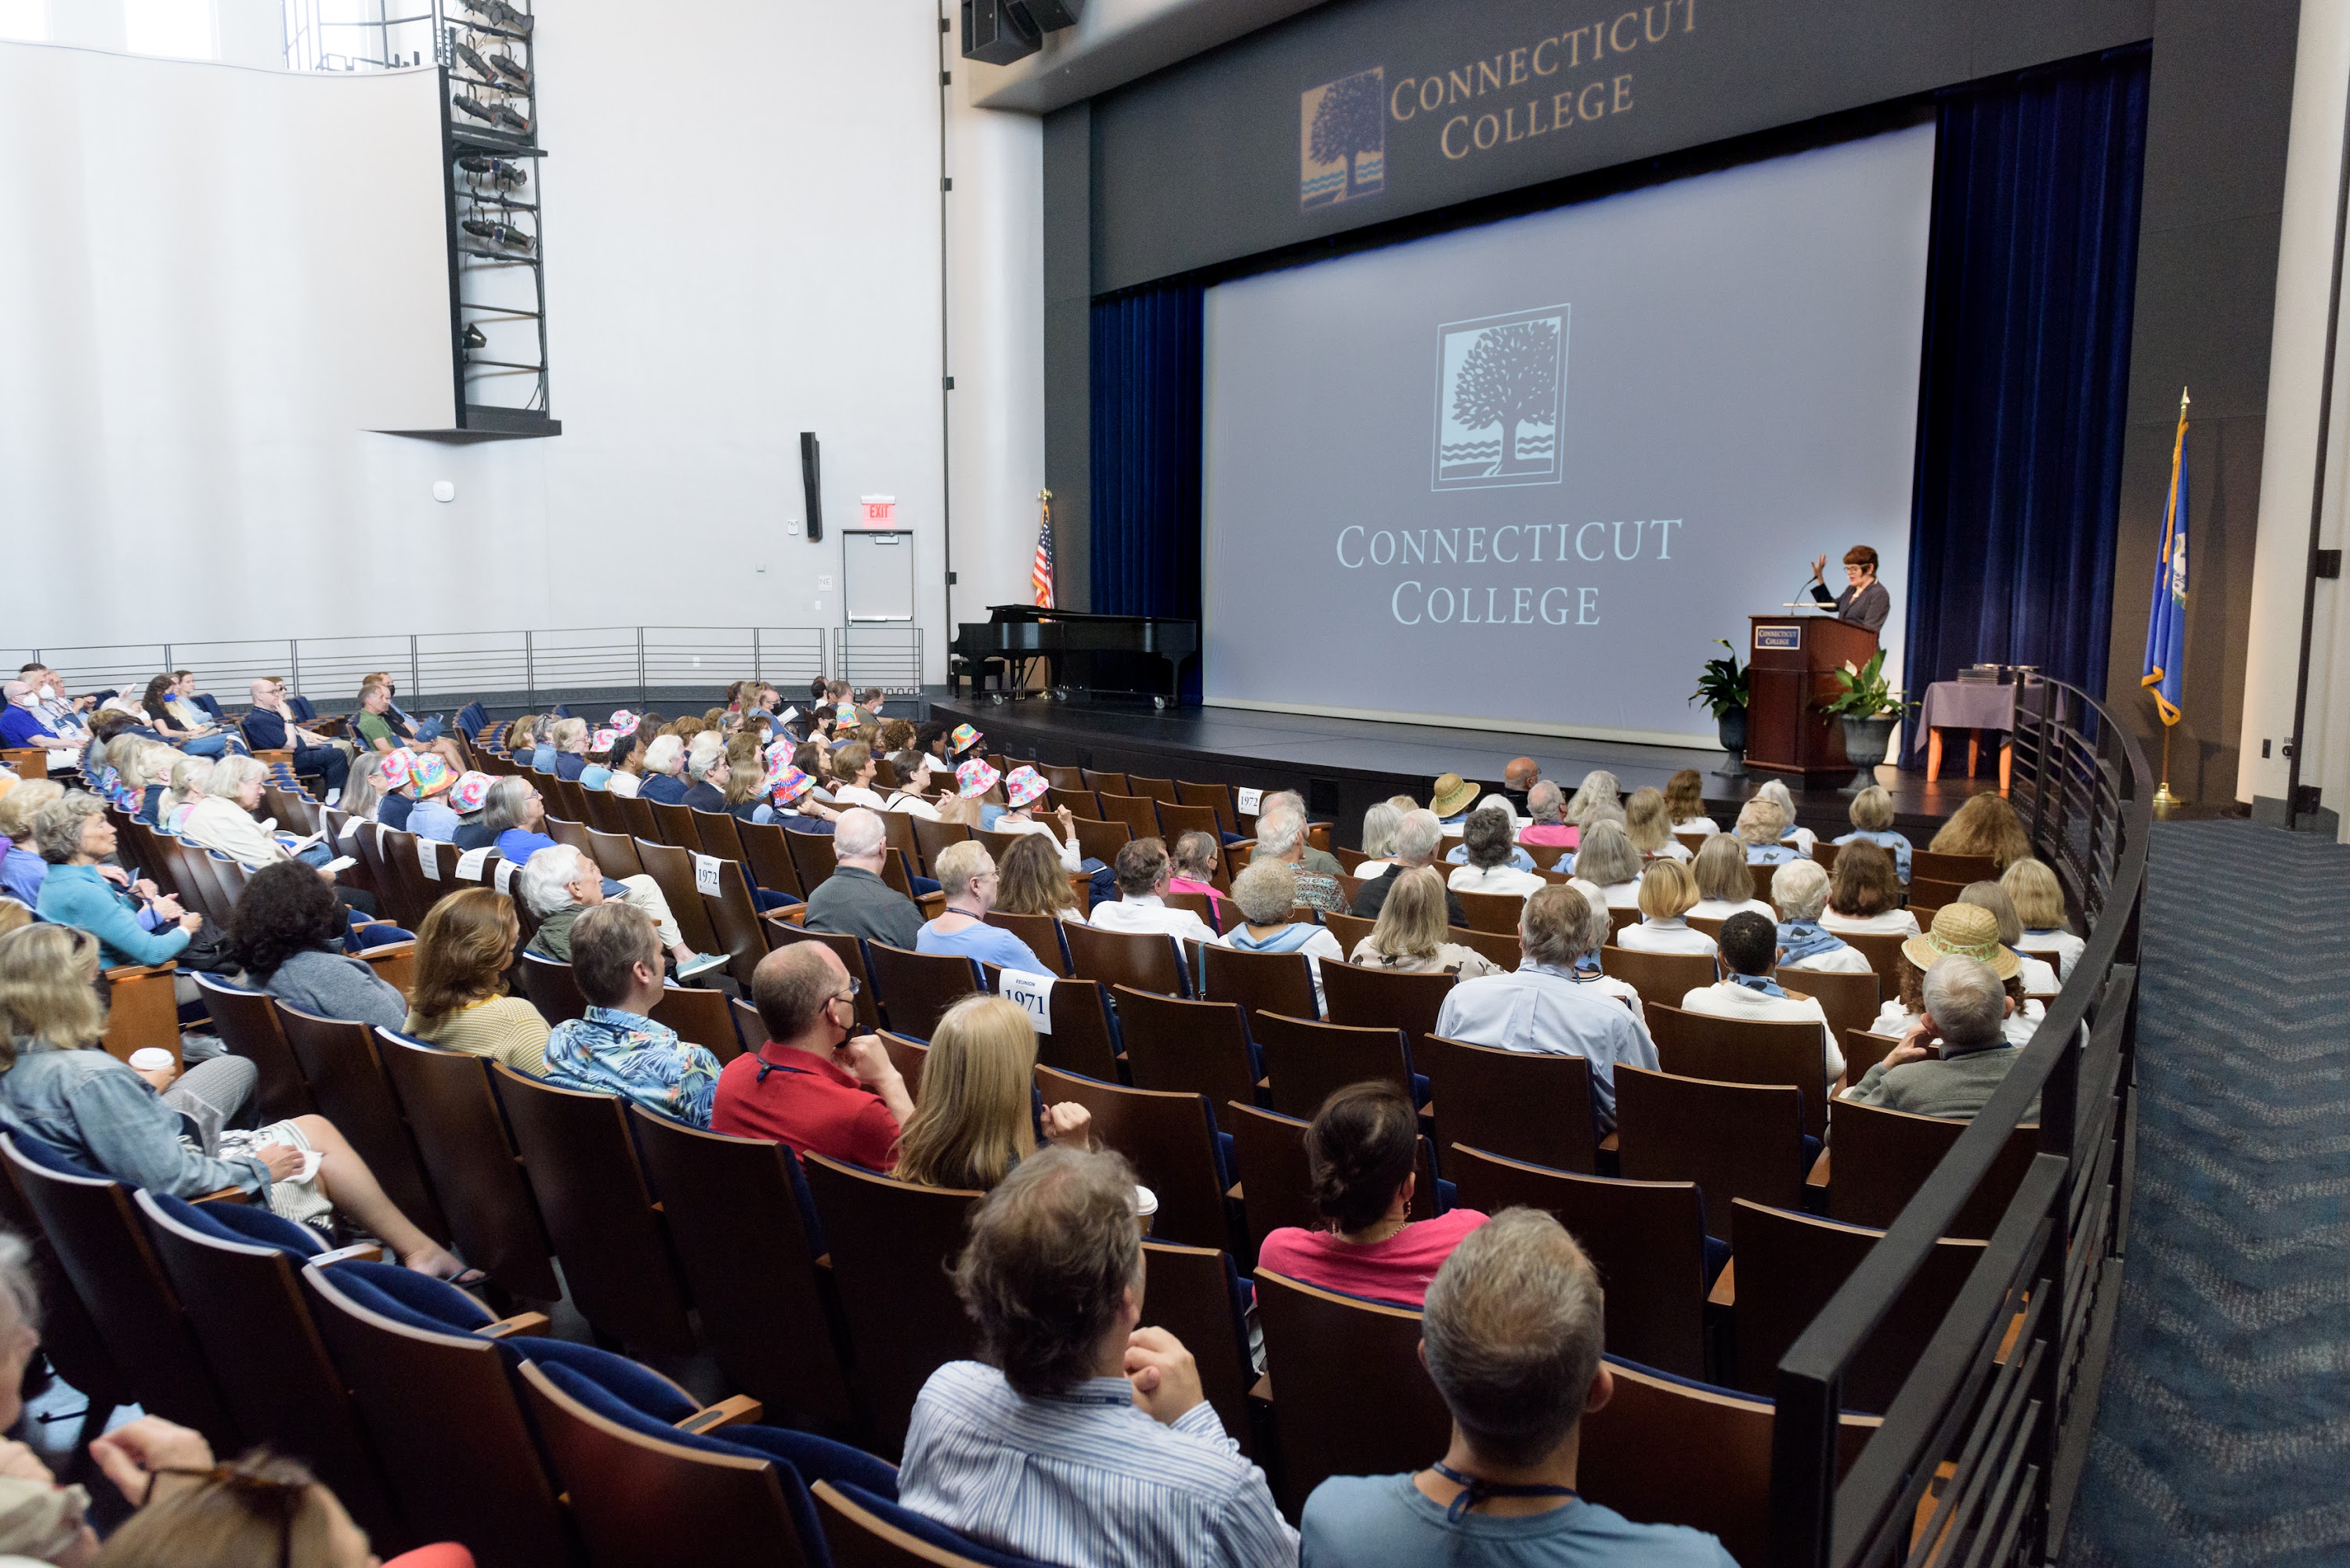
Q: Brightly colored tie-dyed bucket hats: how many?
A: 11